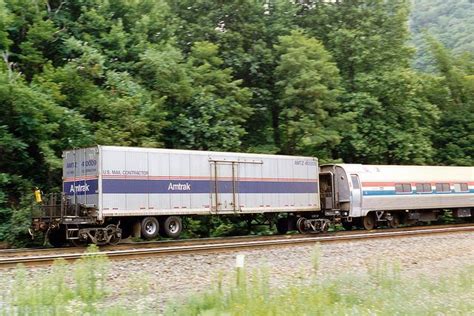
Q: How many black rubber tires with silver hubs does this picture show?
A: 2